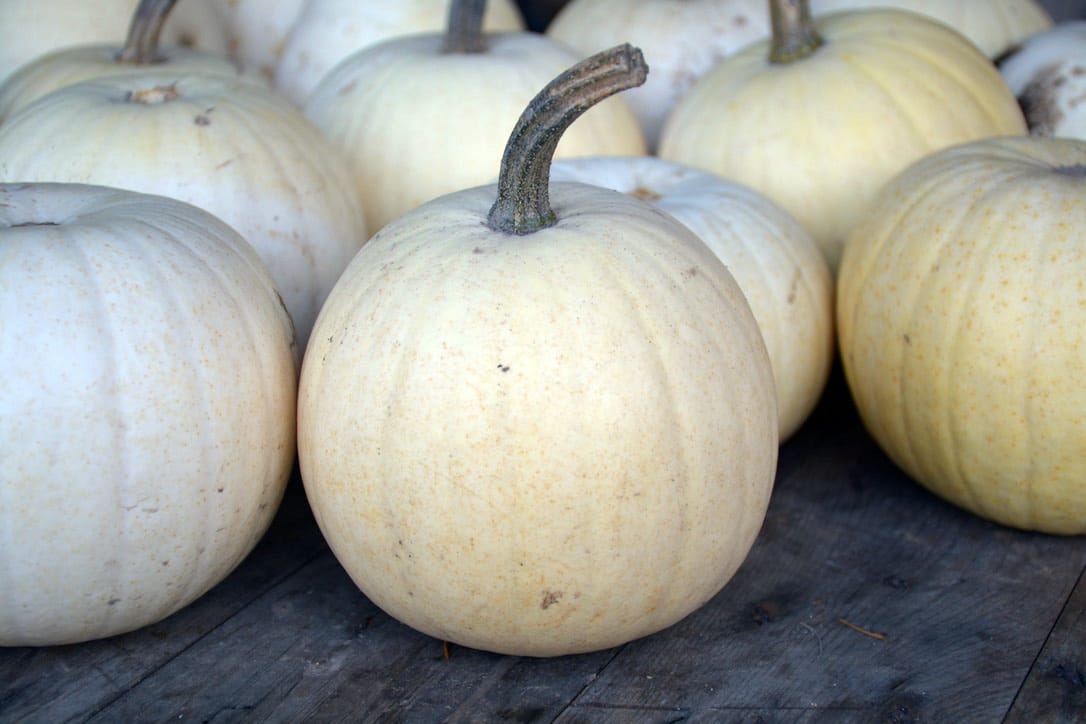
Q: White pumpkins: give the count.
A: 14